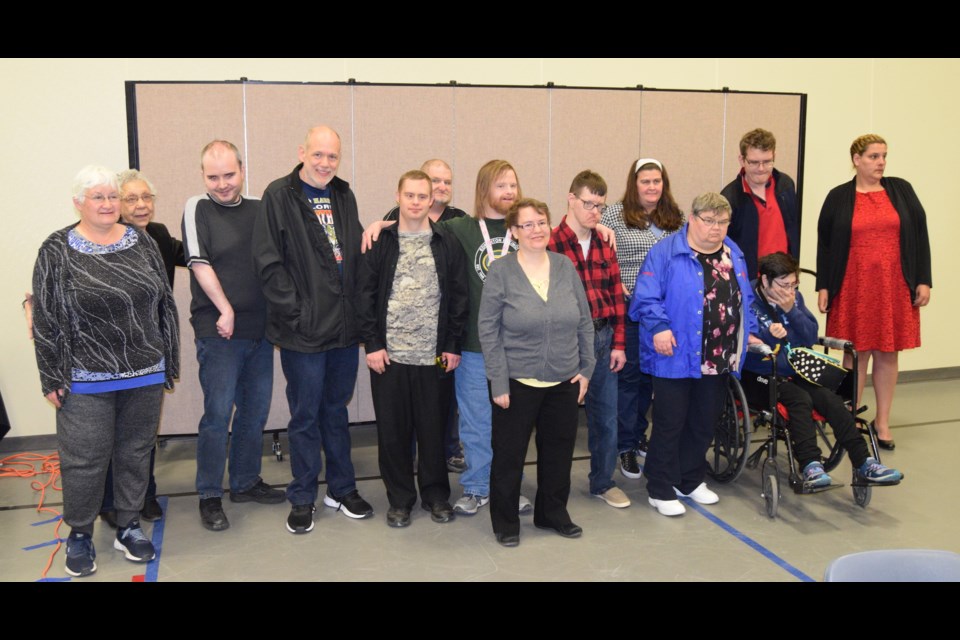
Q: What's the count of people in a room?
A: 14